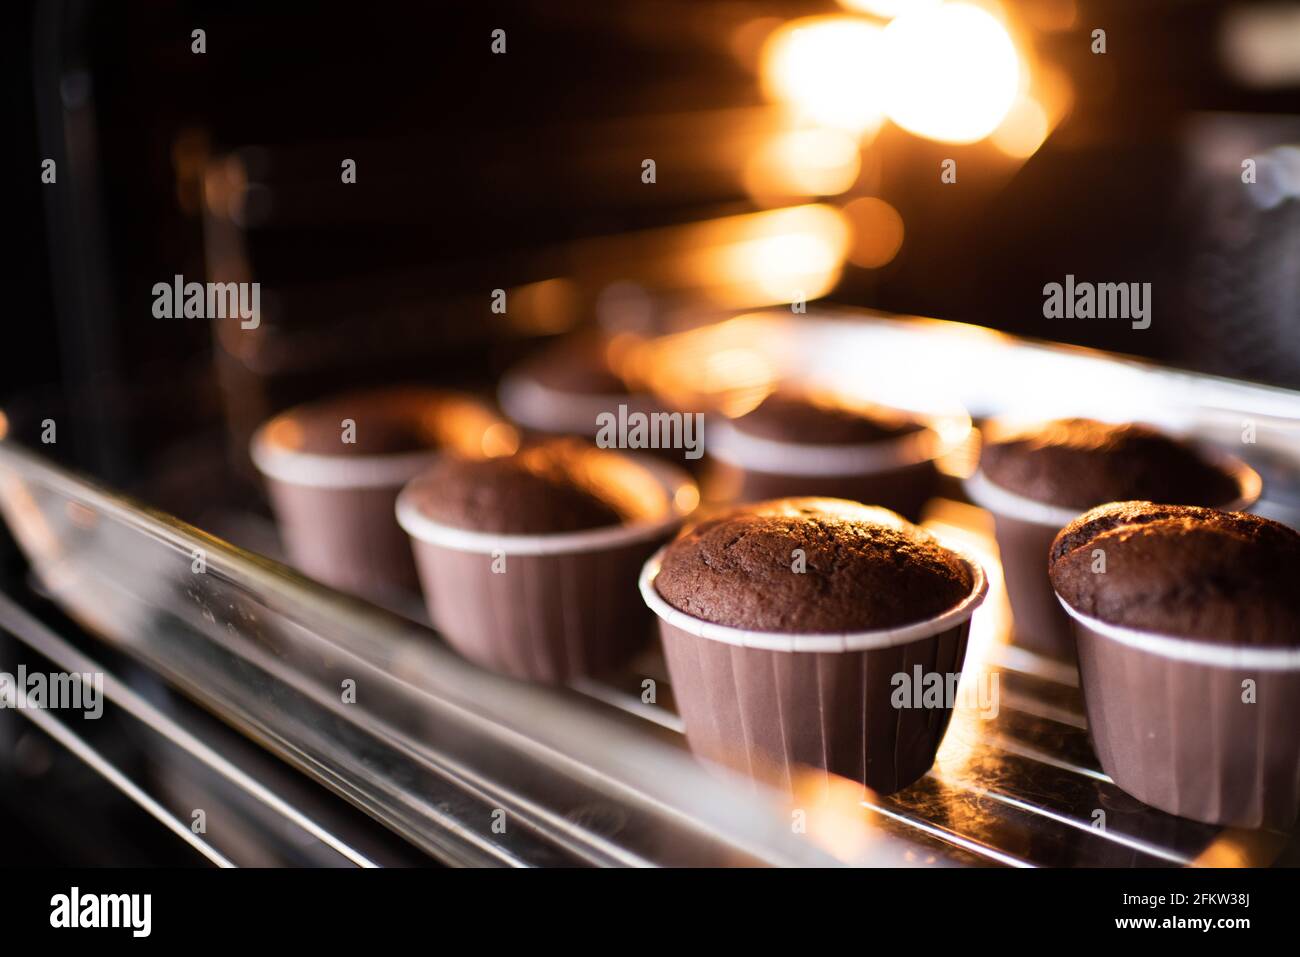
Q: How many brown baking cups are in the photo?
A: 7